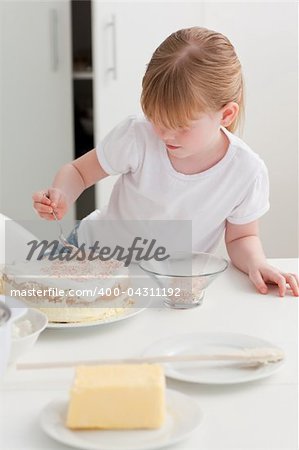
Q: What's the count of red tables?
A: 0